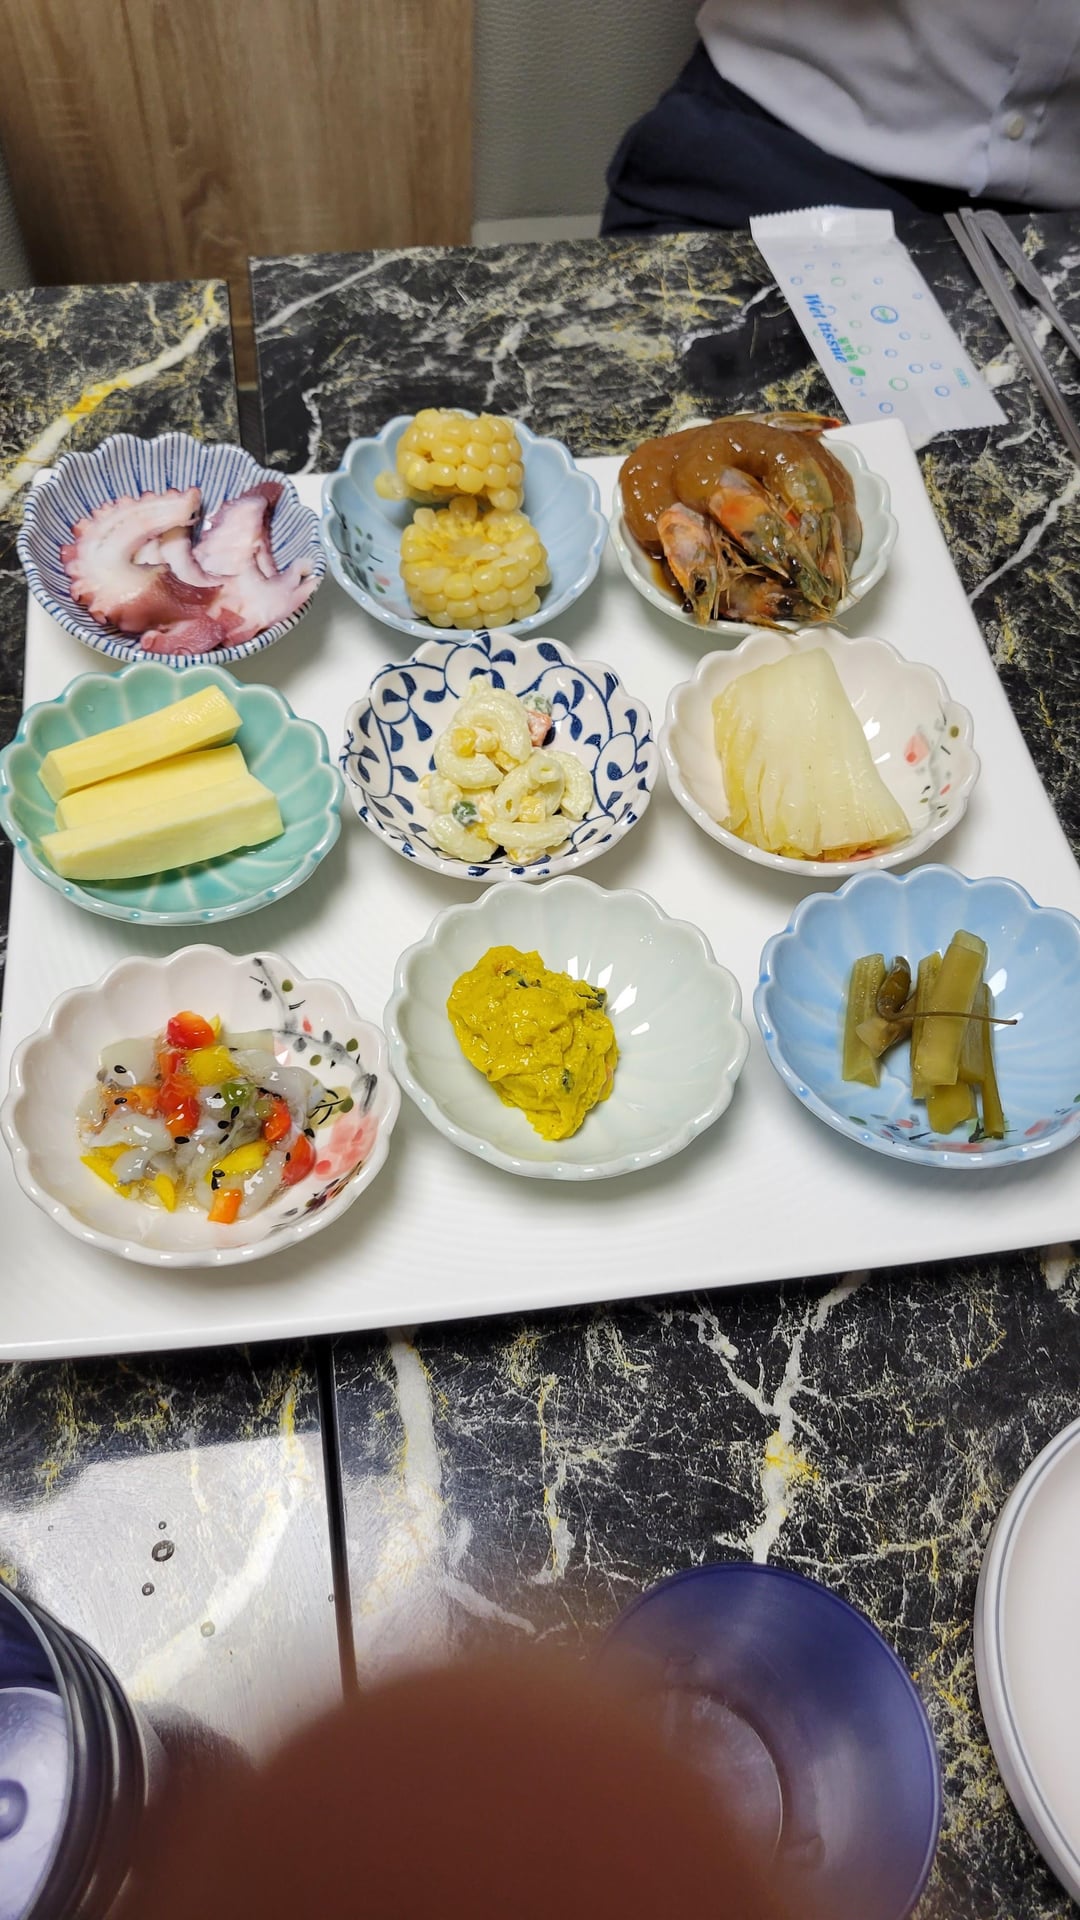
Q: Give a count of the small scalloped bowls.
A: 9